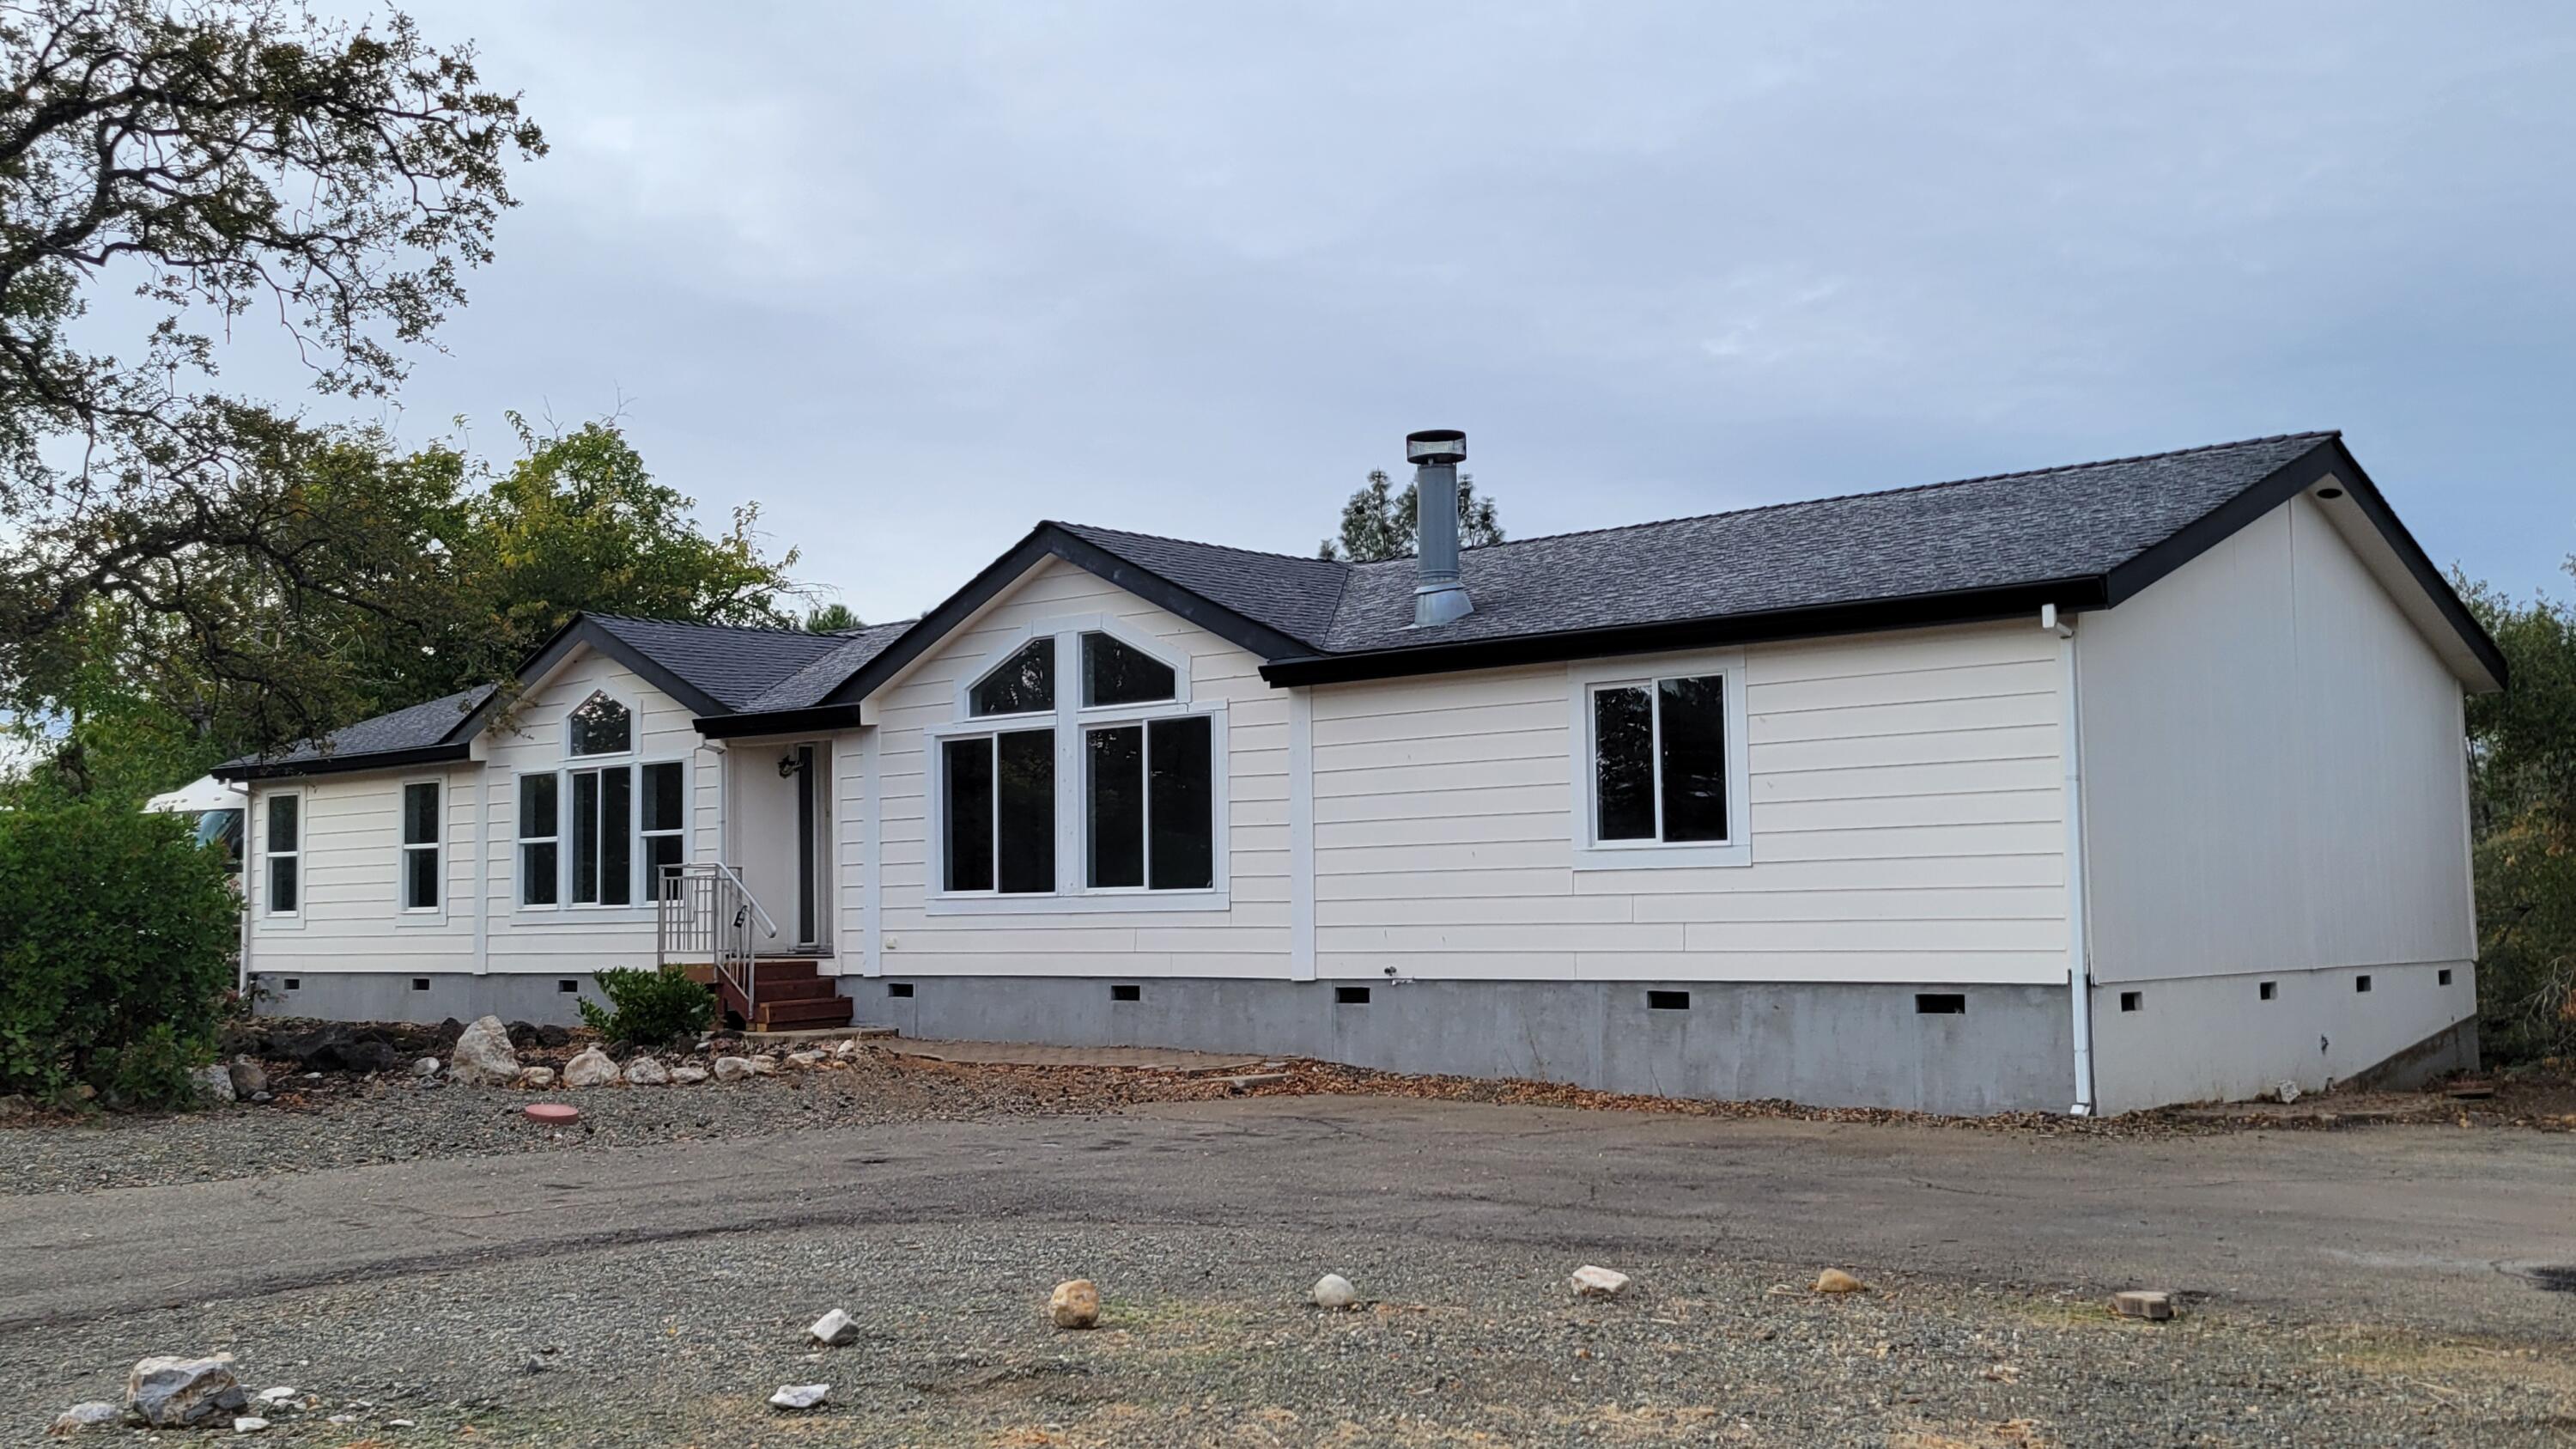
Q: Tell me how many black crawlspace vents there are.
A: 12